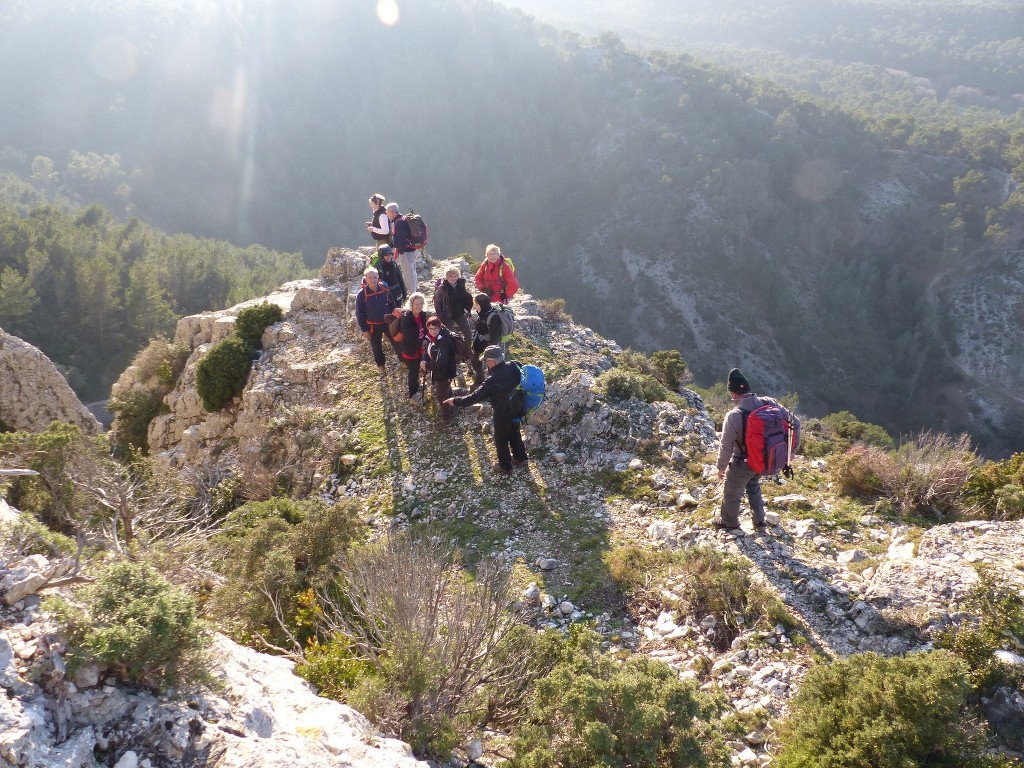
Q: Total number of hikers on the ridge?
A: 11